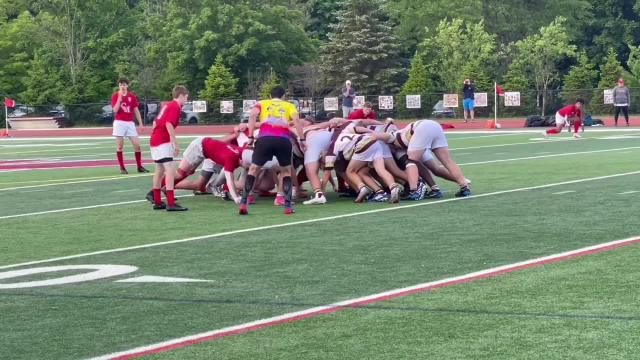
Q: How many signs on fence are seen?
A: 12